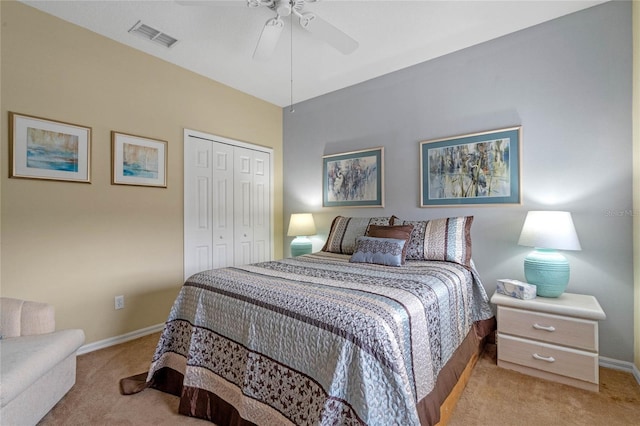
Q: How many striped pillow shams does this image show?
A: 2